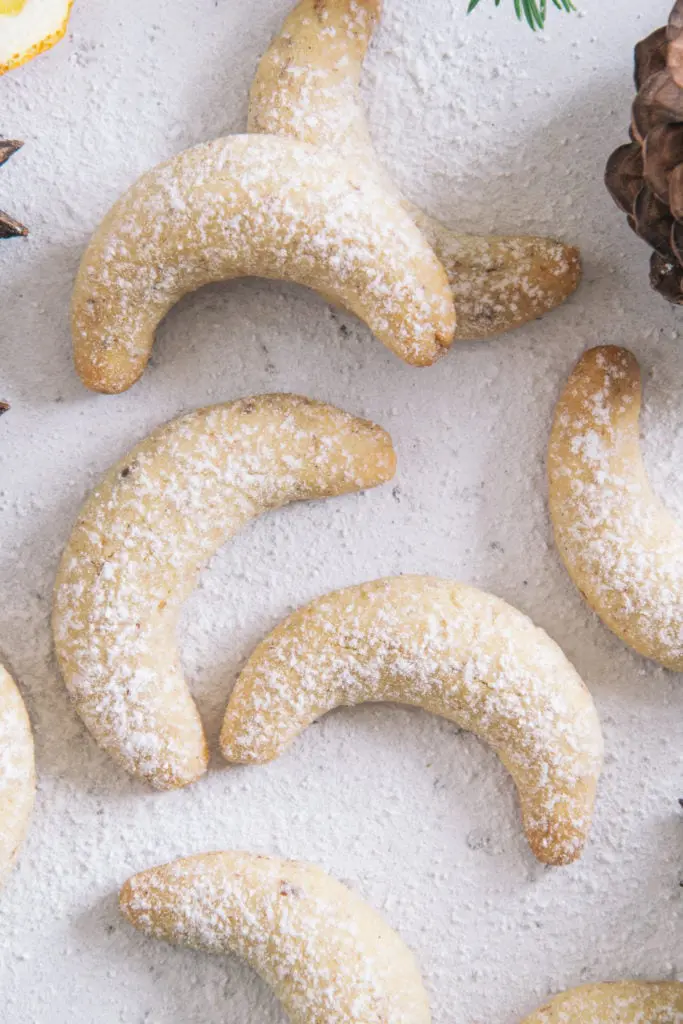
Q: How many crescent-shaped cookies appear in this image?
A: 8